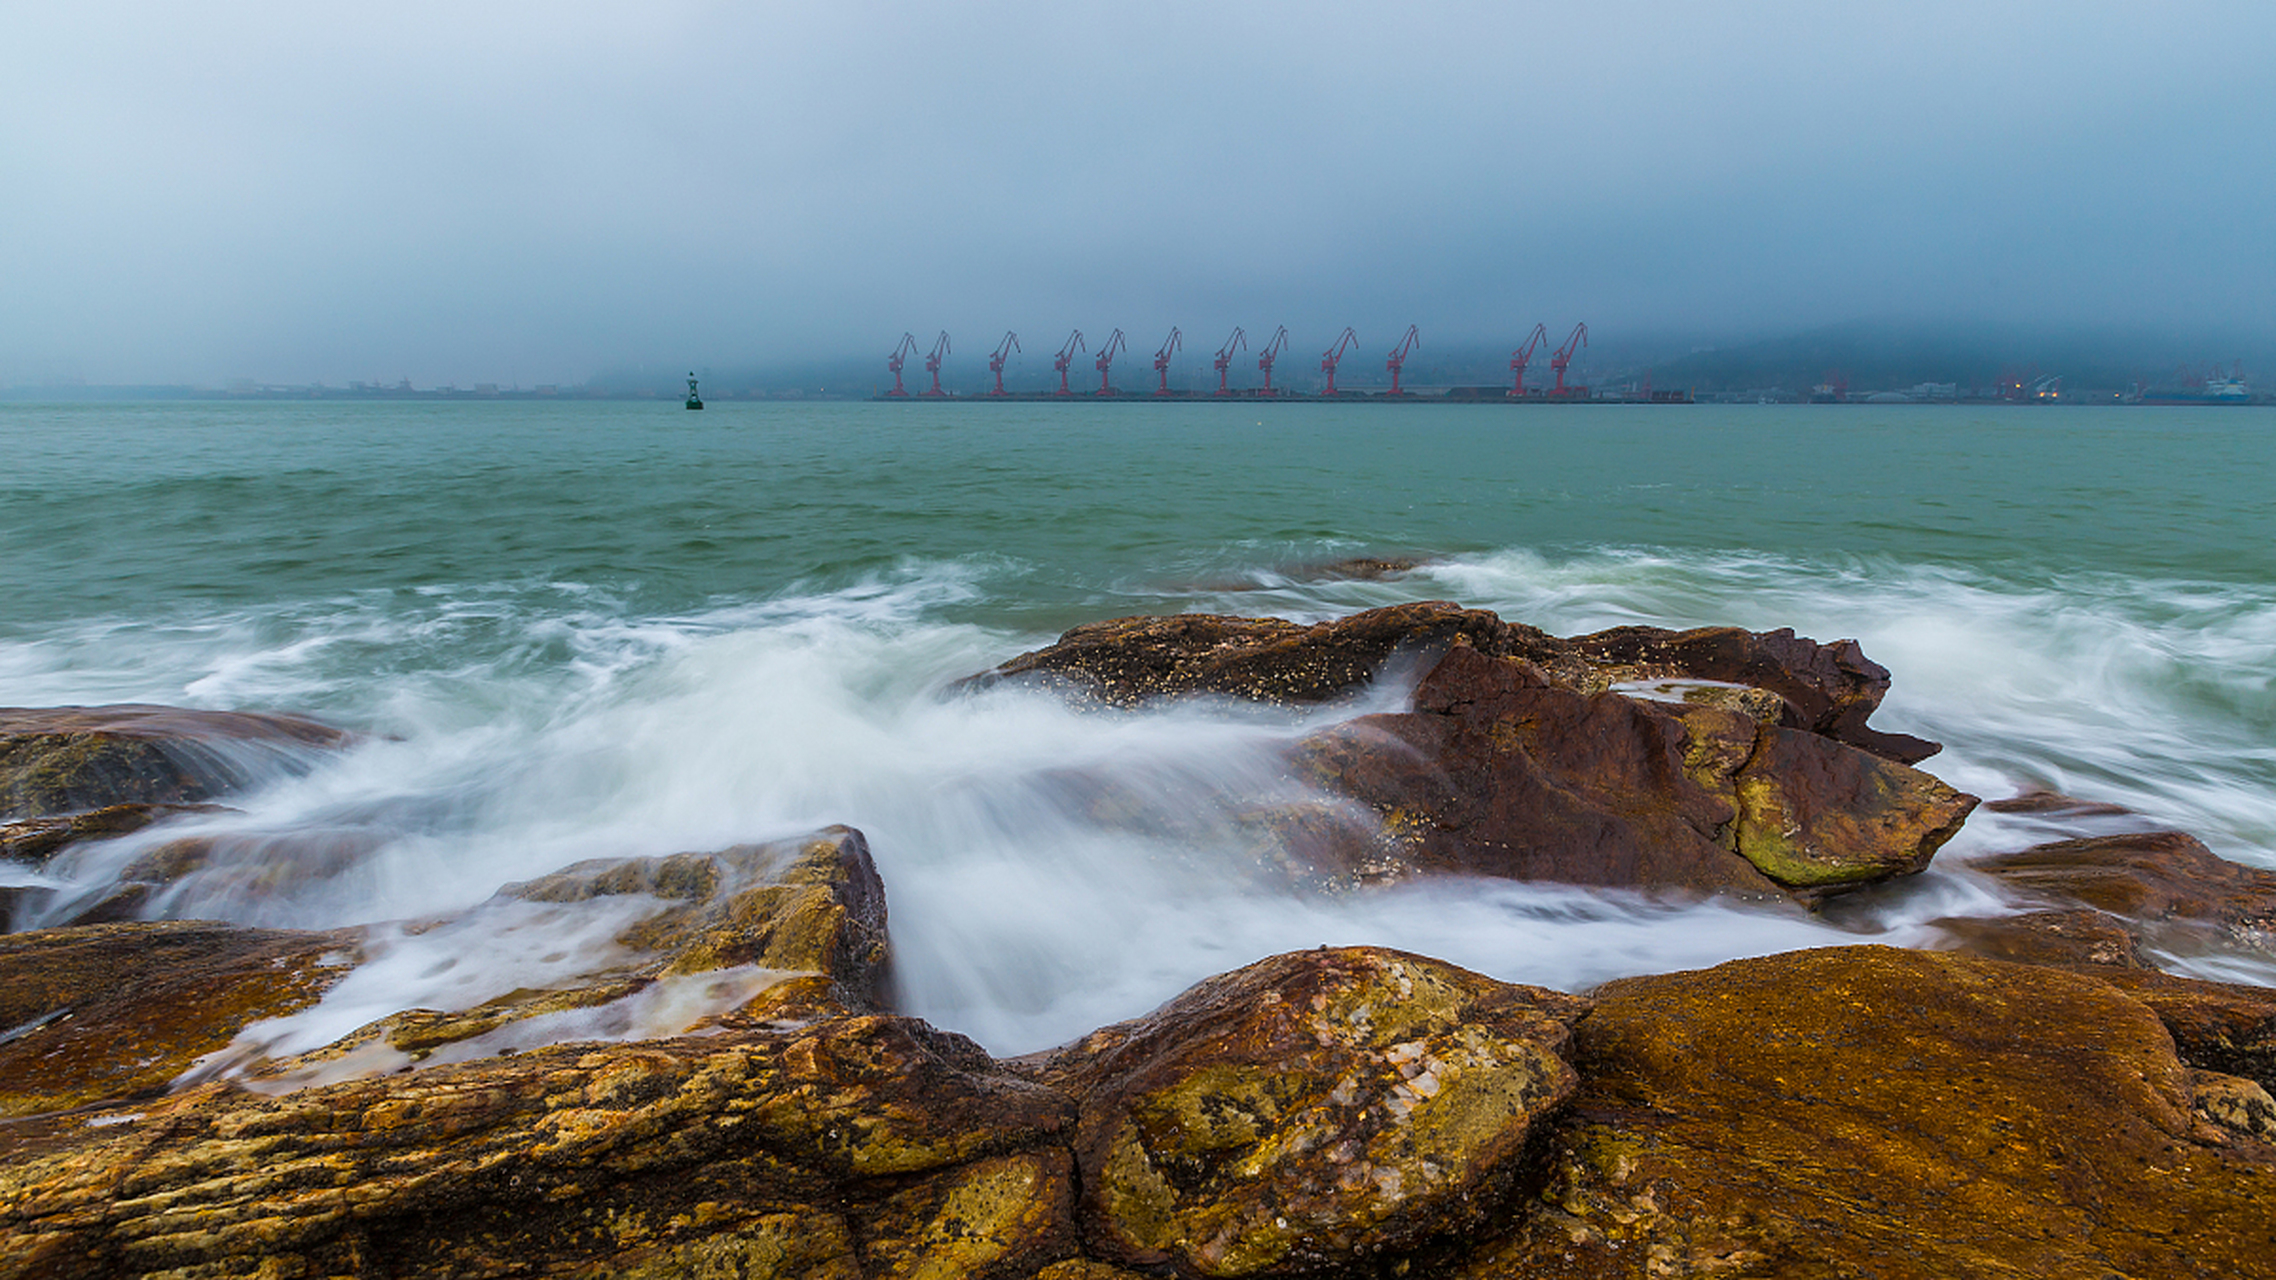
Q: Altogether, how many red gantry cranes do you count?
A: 12